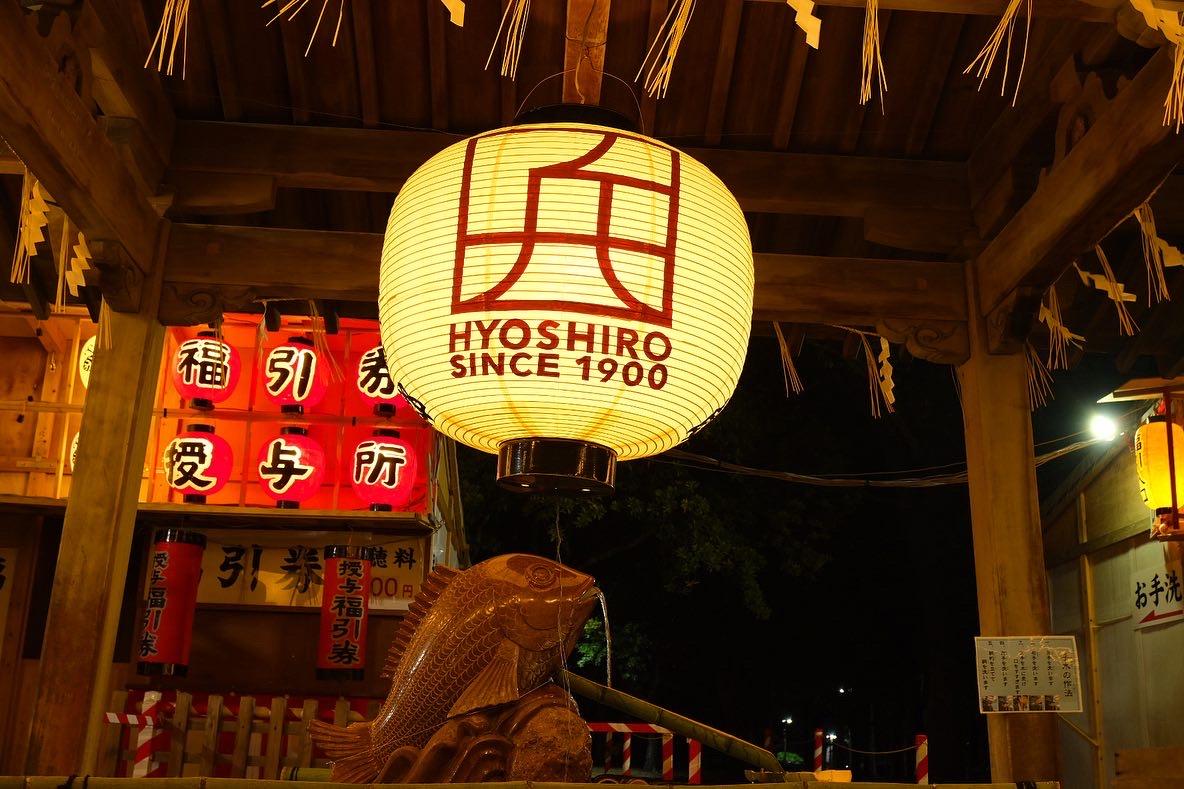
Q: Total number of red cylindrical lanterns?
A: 2